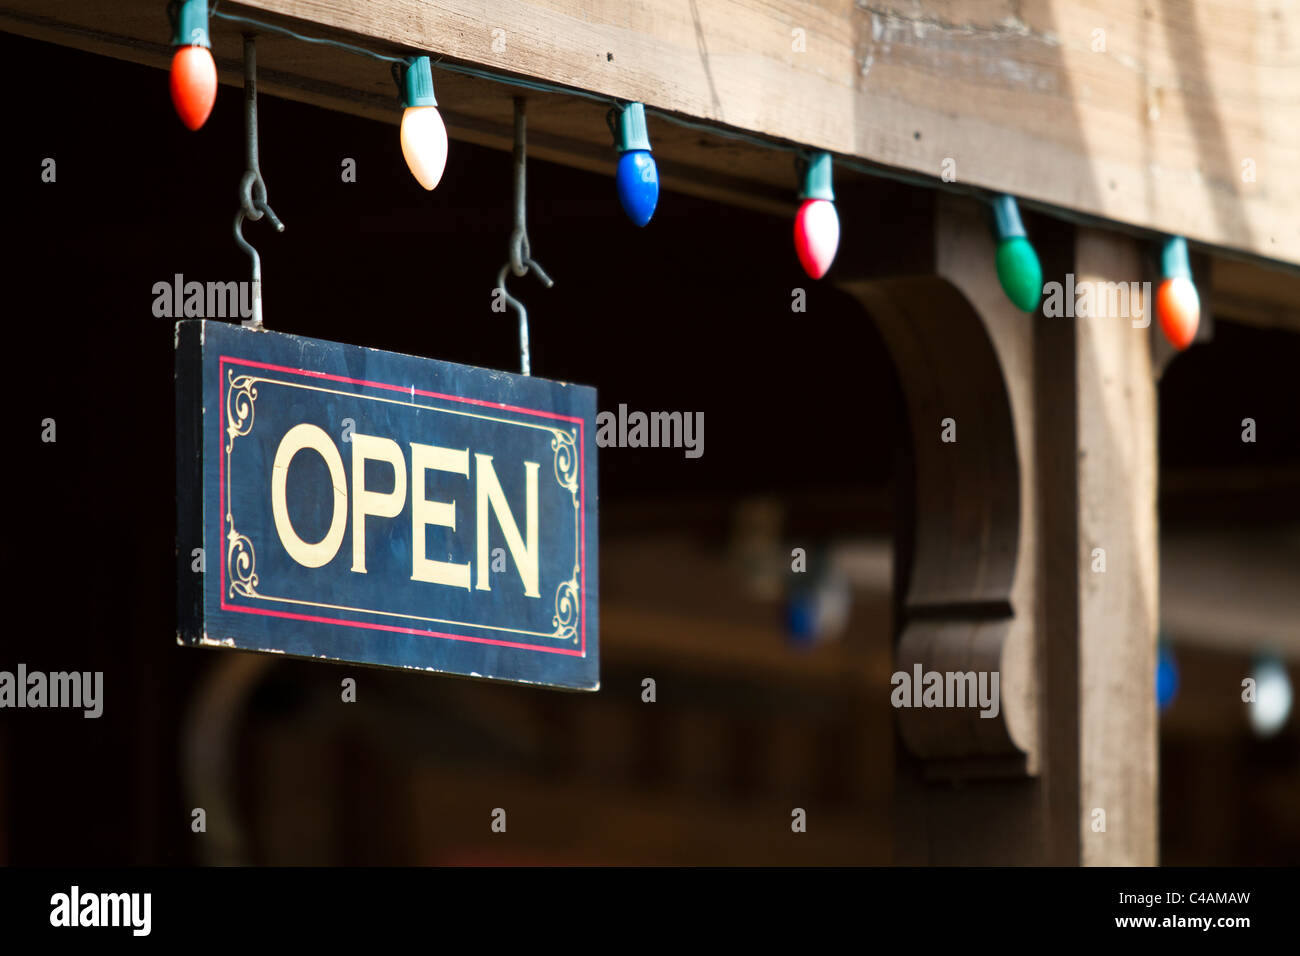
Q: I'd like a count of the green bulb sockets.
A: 6